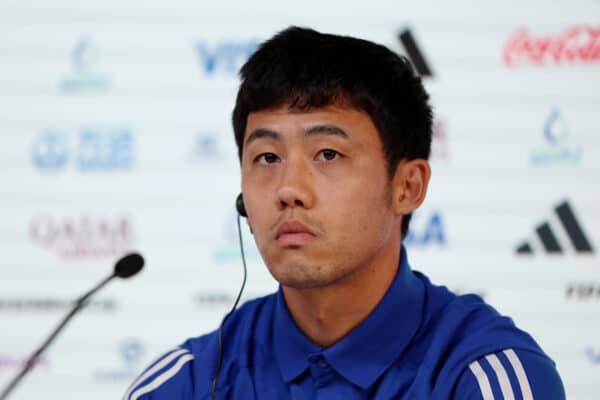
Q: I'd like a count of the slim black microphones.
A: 1